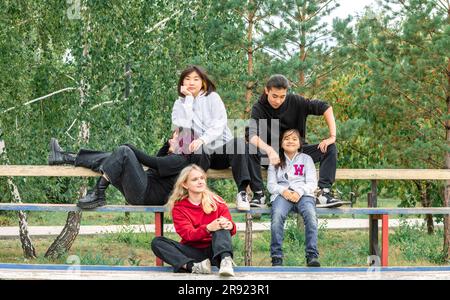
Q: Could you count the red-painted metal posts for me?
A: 2